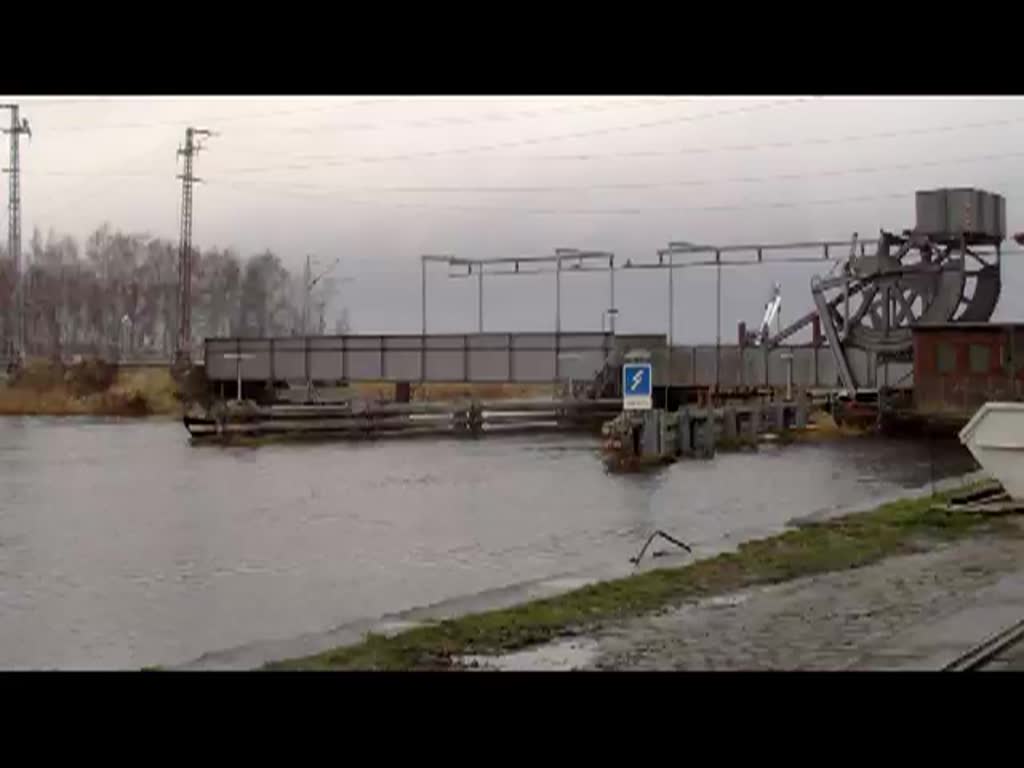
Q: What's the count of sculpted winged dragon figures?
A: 0